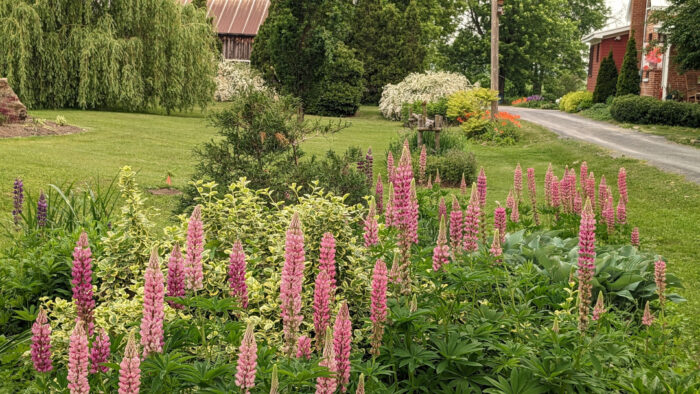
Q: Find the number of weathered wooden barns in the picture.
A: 1